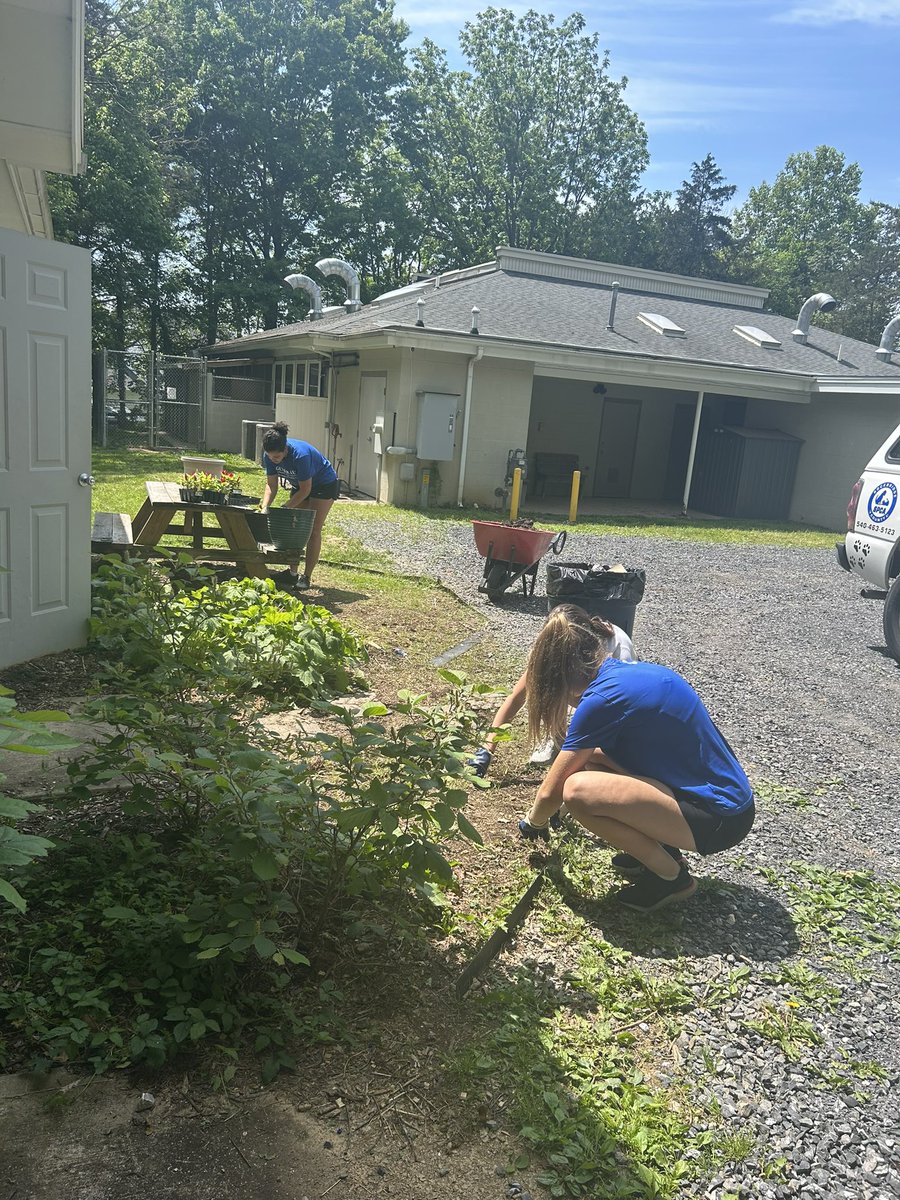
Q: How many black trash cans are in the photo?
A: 1